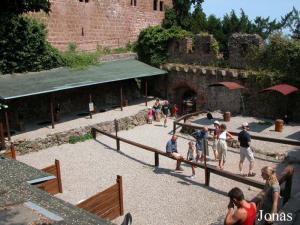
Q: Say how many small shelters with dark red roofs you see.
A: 2